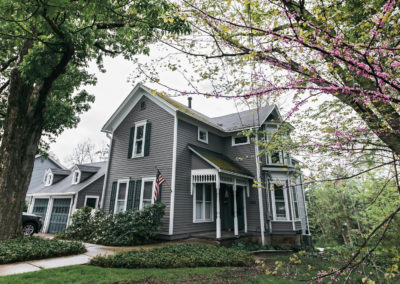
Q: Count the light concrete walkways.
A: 1